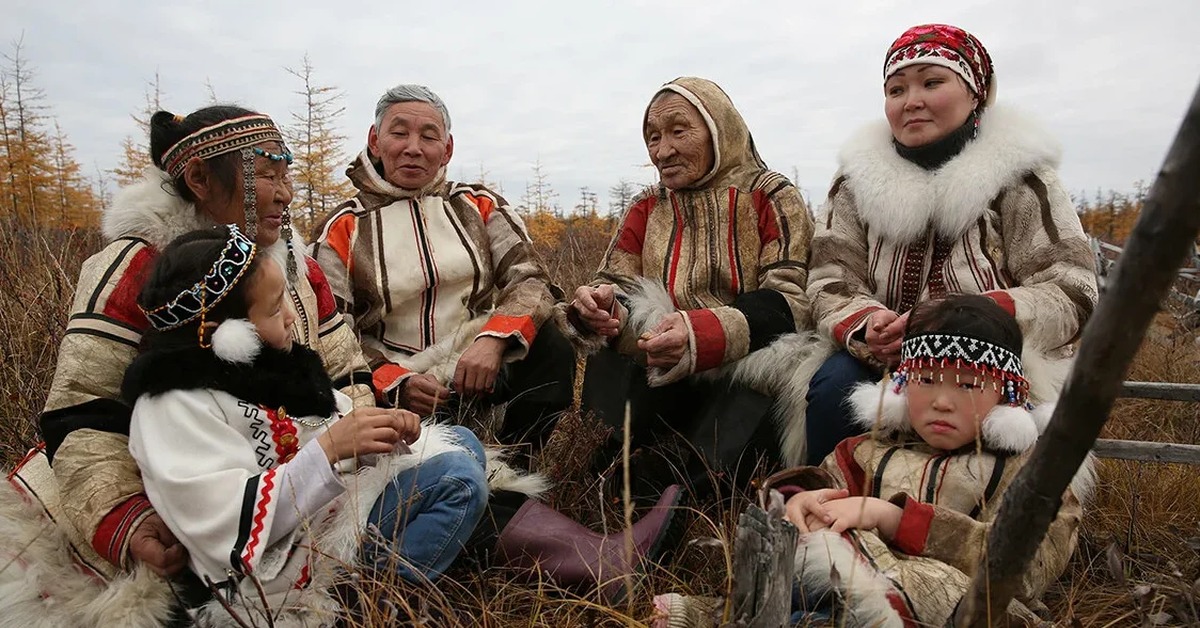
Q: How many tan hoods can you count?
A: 1